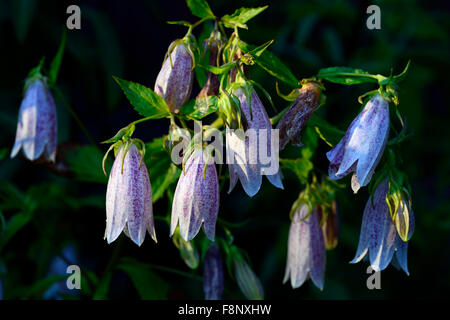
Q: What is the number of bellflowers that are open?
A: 7